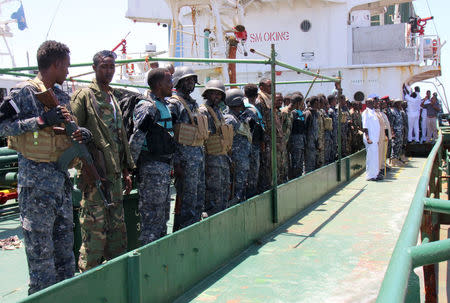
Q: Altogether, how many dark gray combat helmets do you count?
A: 3